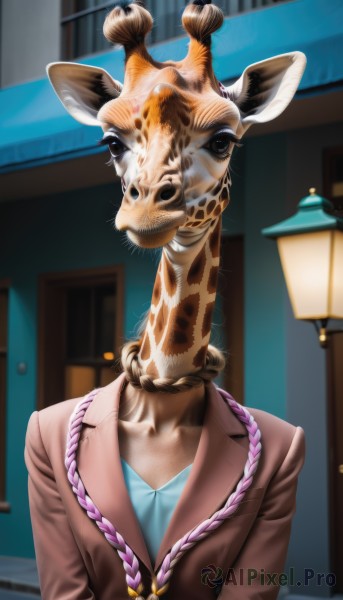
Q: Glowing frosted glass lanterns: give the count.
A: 1